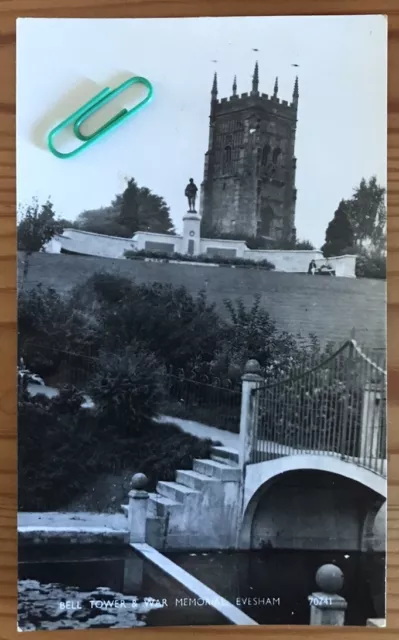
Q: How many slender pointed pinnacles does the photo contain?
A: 5